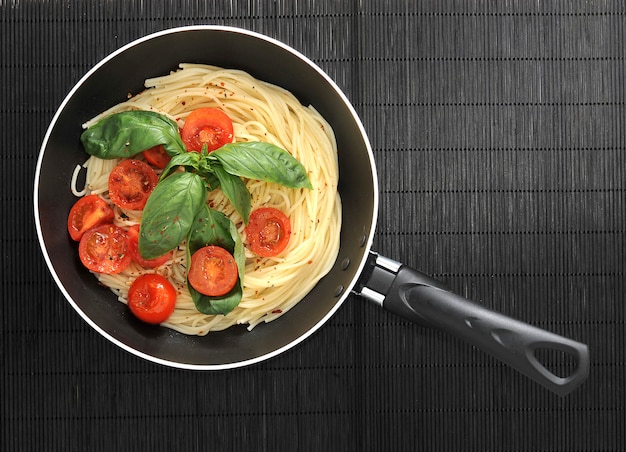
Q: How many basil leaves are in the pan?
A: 6